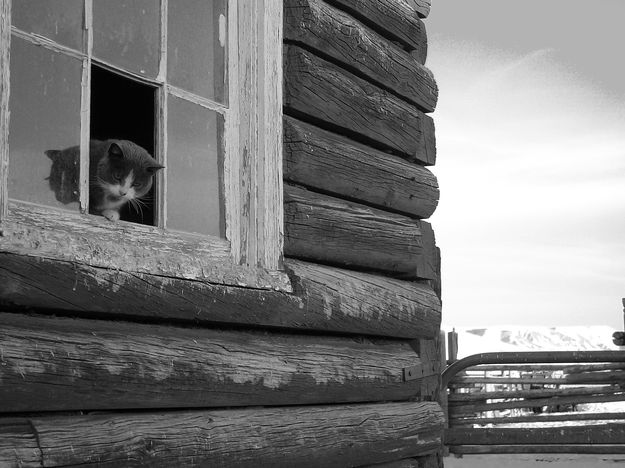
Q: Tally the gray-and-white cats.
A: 1